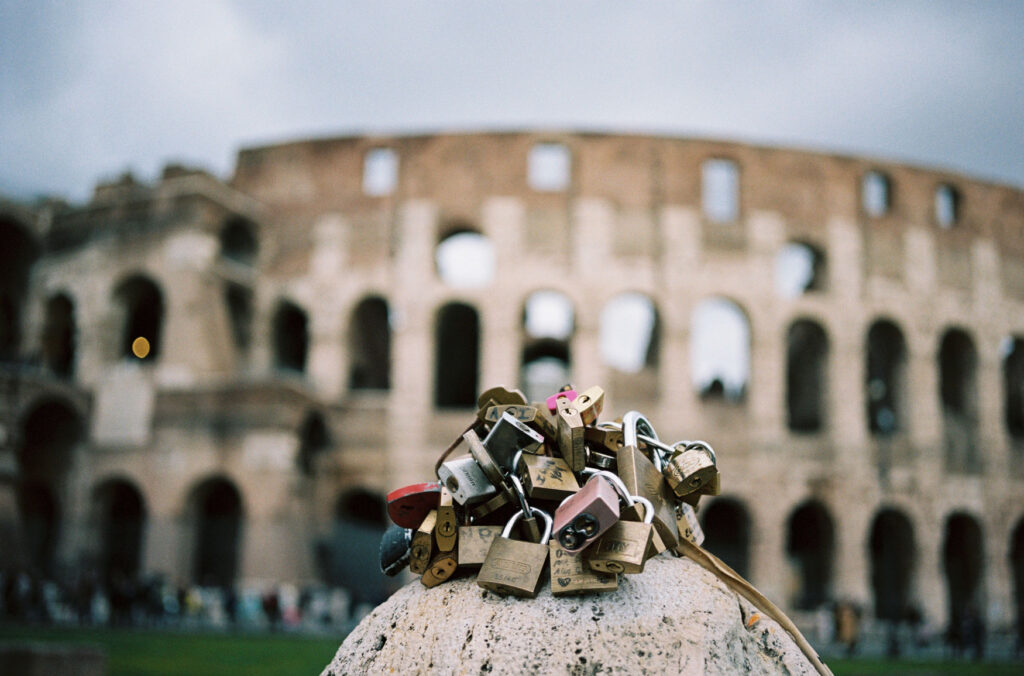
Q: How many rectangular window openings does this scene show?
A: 5